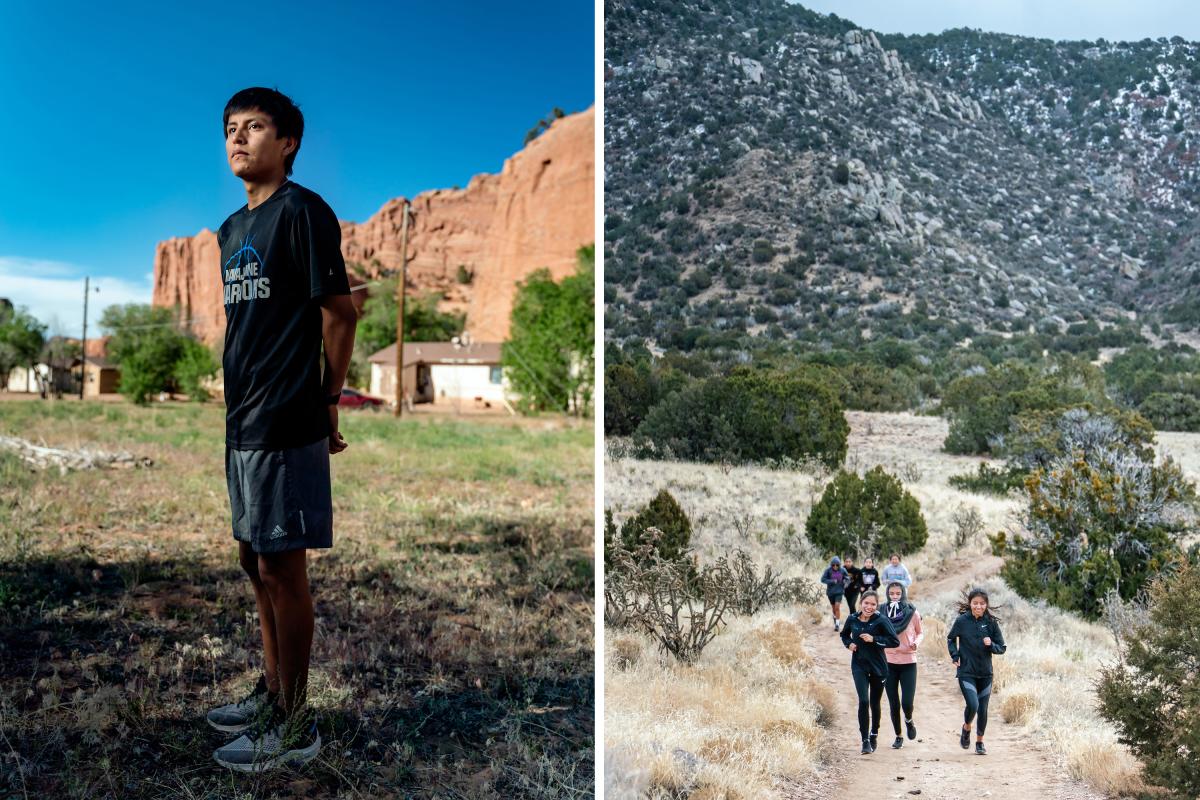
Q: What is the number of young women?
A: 7